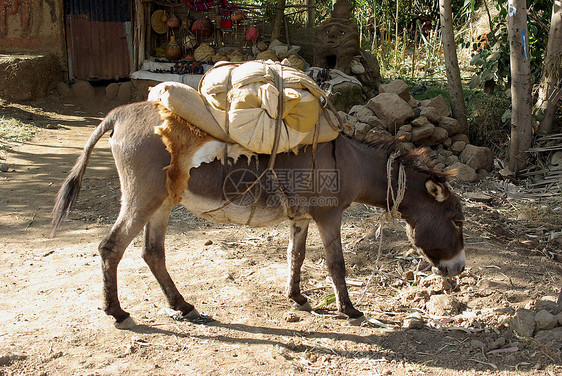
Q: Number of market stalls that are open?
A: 1